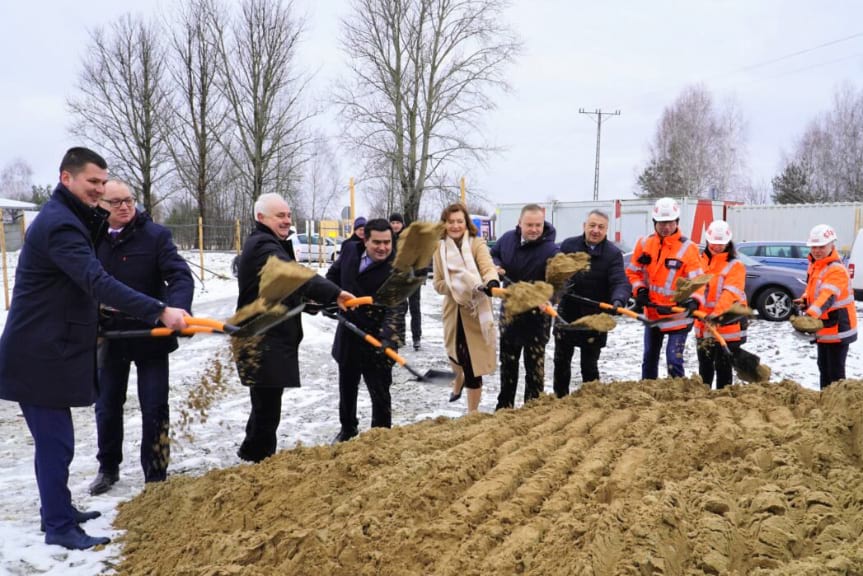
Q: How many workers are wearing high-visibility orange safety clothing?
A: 3